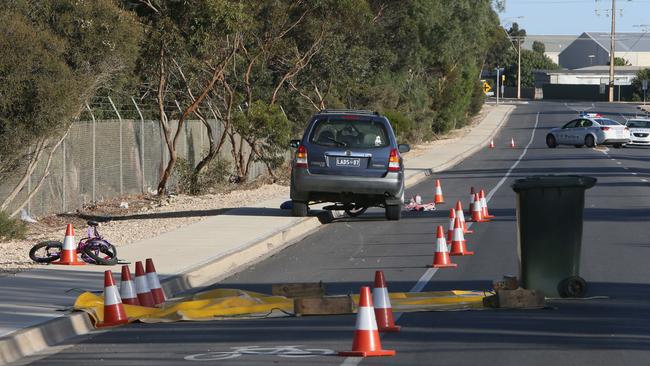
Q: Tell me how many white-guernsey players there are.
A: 0